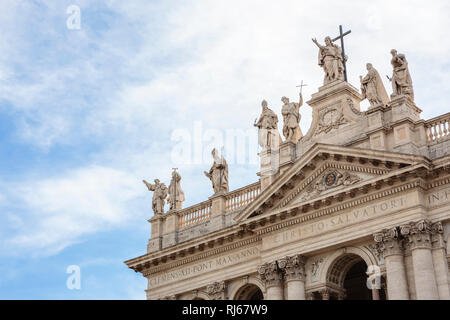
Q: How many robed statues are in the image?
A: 8